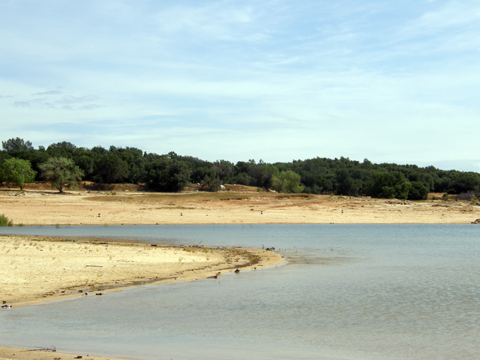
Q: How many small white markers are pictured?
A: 4